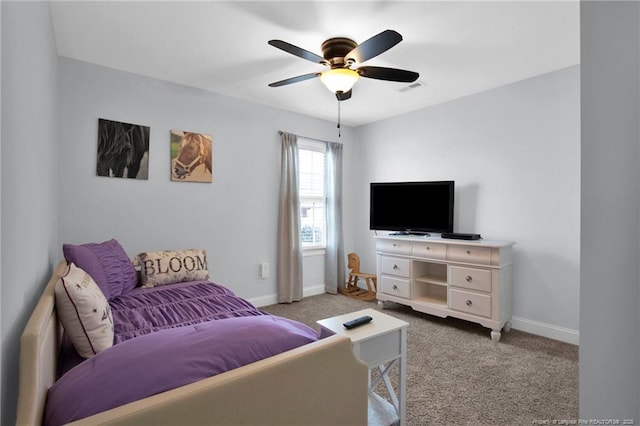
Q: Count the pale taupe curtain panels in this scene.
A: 2